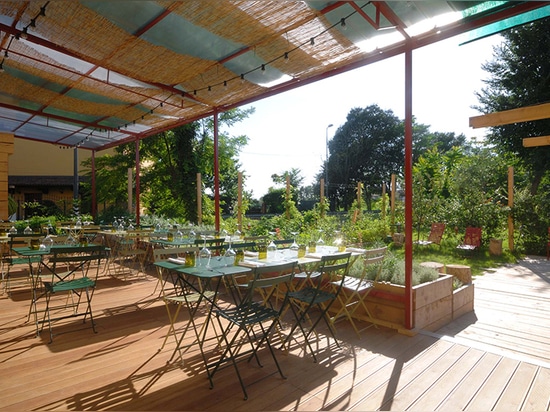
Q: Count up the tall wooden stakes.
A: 9